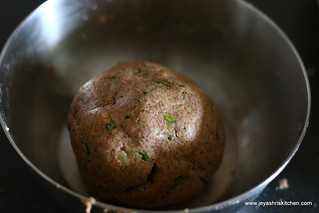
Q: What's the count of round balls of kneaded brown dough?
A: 1